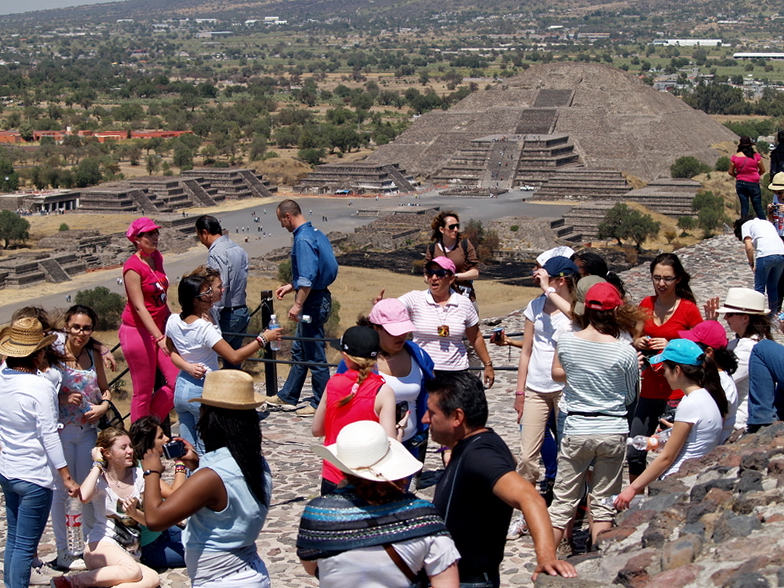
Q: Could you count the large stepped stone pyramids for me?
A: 1